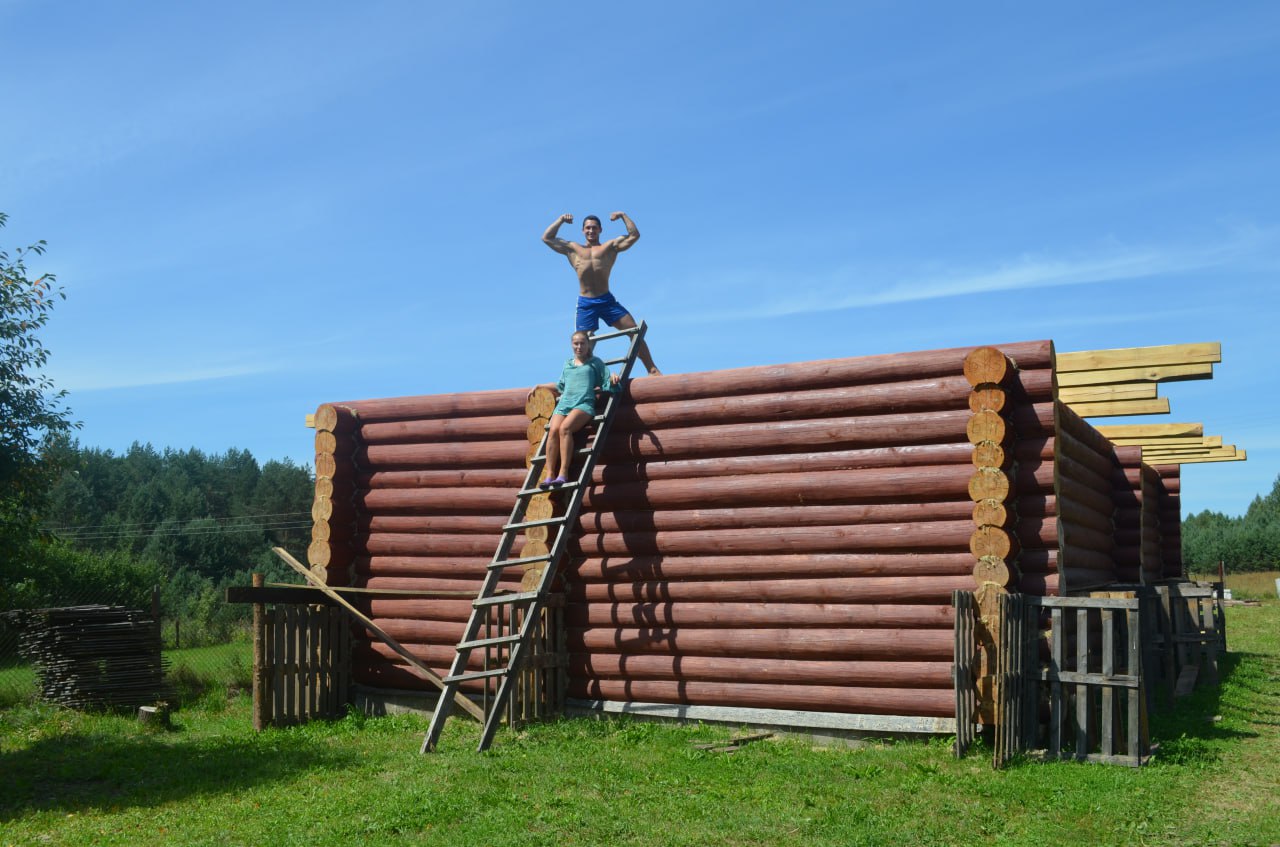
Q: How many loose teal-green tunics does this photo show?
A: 1